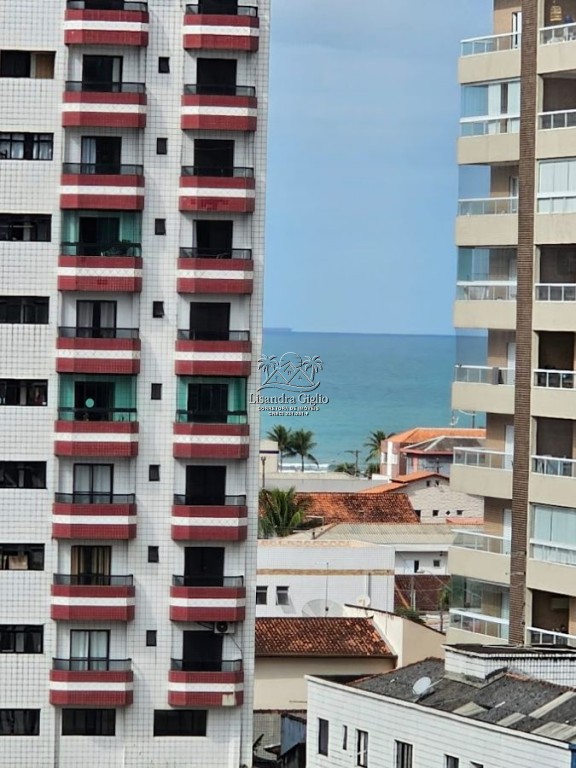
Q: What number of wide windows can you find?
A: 11